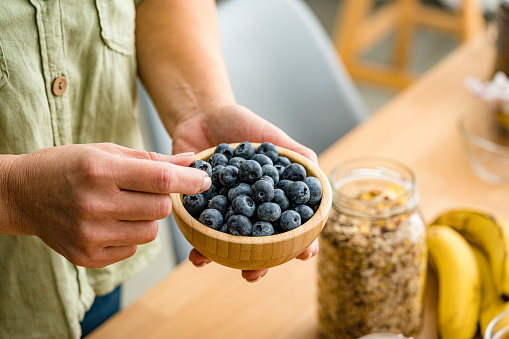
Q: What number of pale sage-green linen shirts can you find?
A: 1